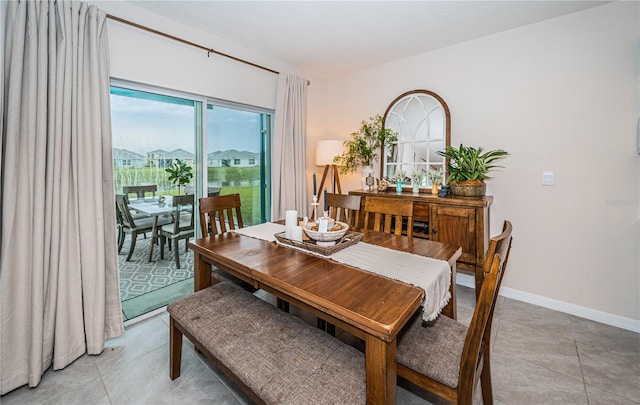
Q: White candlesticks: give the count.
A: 2